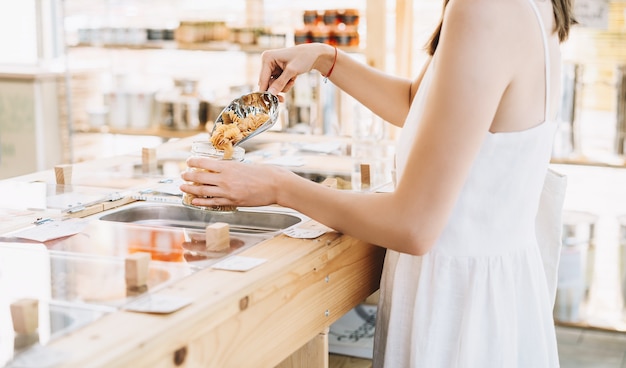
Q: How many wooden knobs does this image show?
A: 6